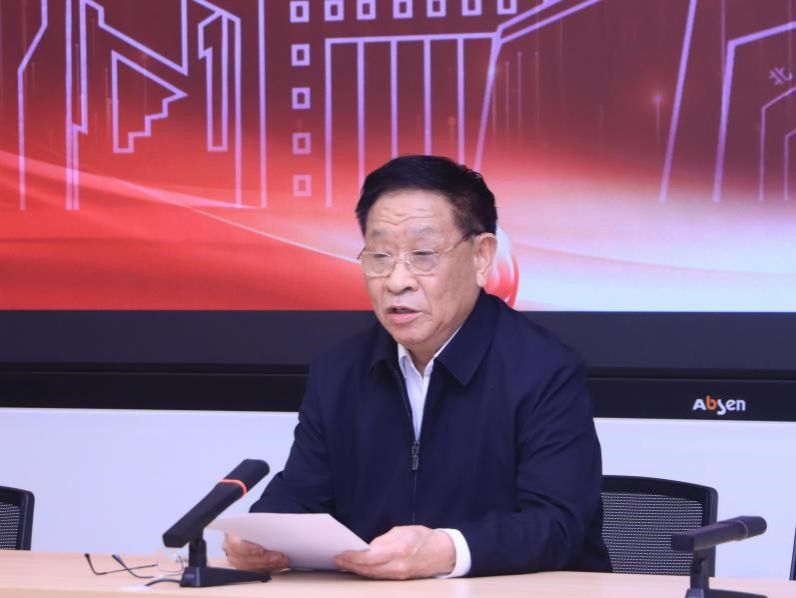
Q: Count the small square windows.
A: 11